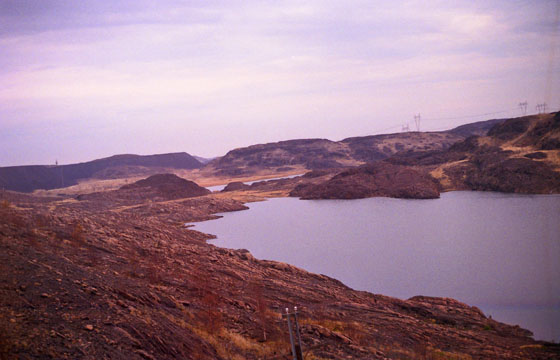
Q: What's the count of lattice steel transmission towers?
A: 4